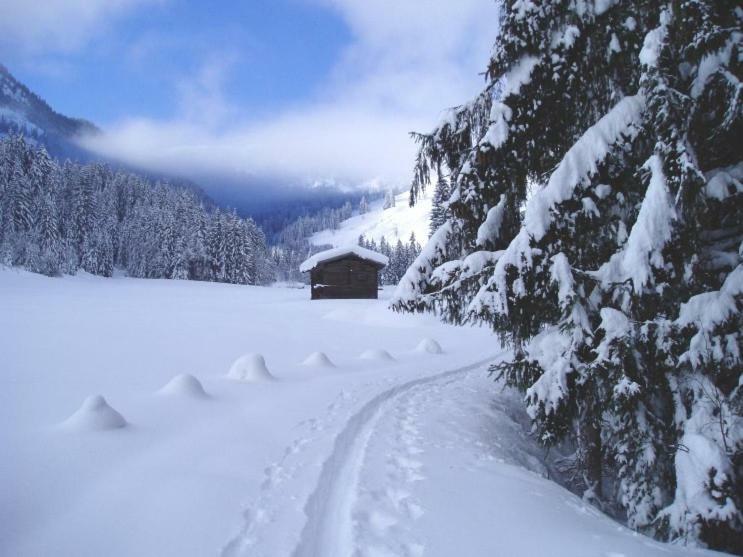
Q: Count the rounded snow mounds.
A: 6